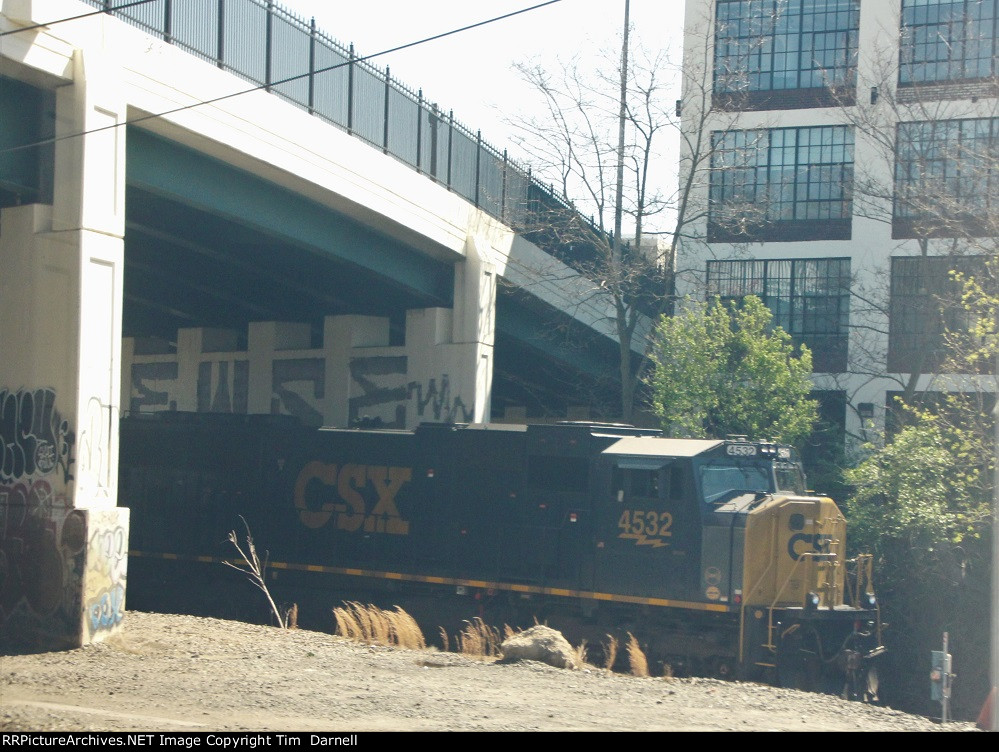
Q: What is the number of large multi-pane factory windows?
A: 6